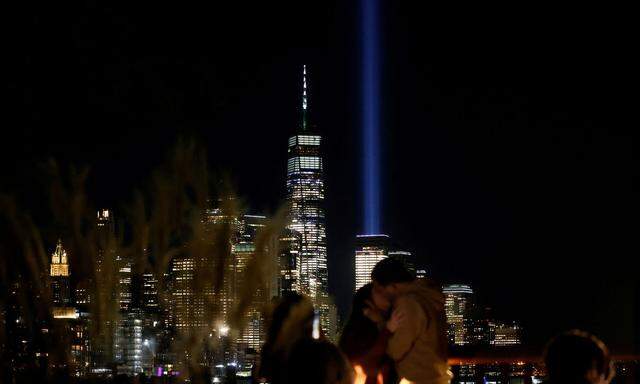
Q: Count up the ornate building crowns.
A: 1